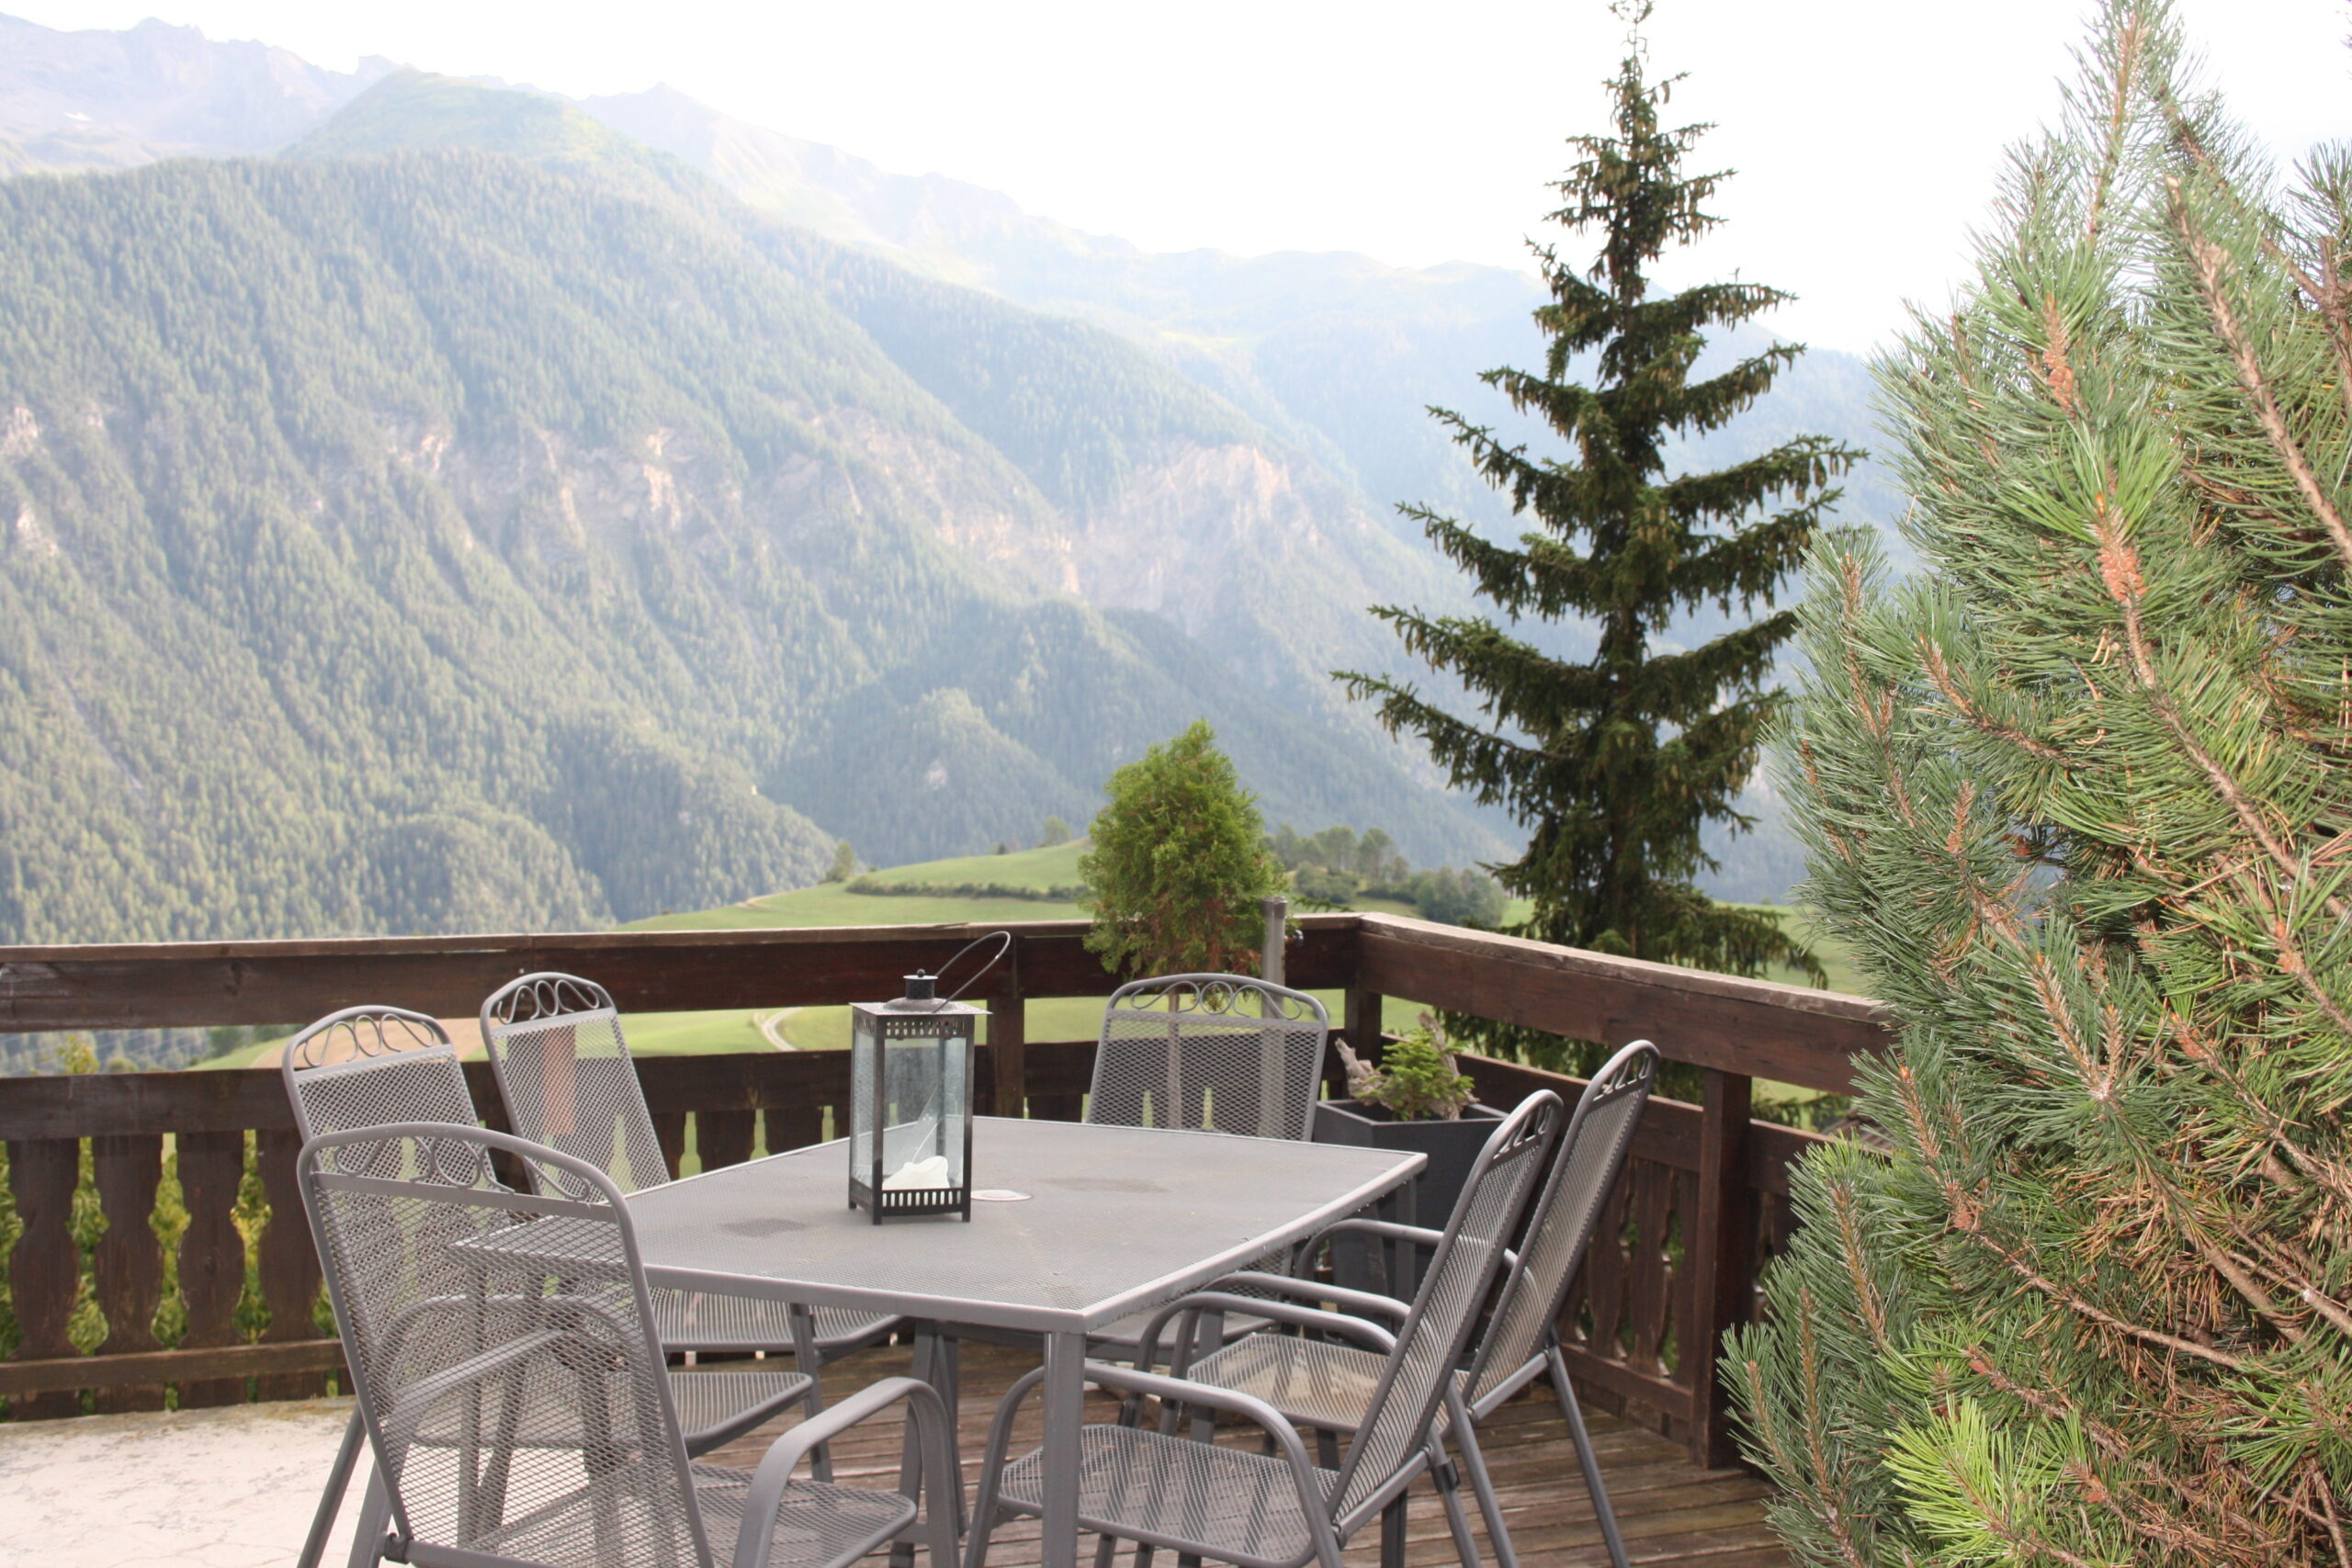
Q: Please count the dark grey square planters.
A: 1